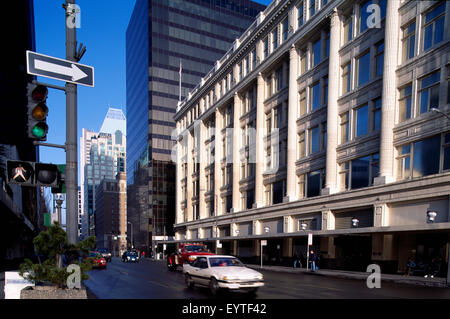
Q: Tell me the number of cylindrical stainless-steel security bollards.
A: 0